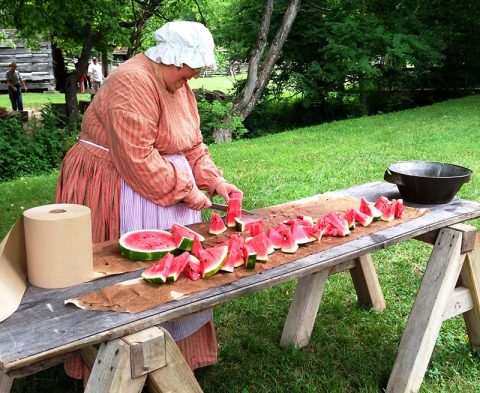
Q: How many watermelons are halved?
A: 1